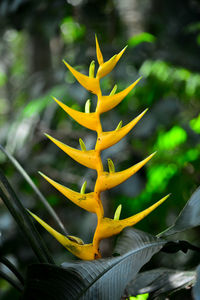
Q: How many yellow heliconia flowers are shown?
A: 1